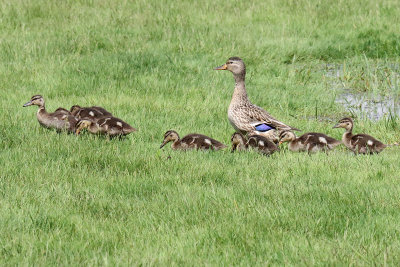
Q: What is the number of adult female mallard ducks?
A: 1